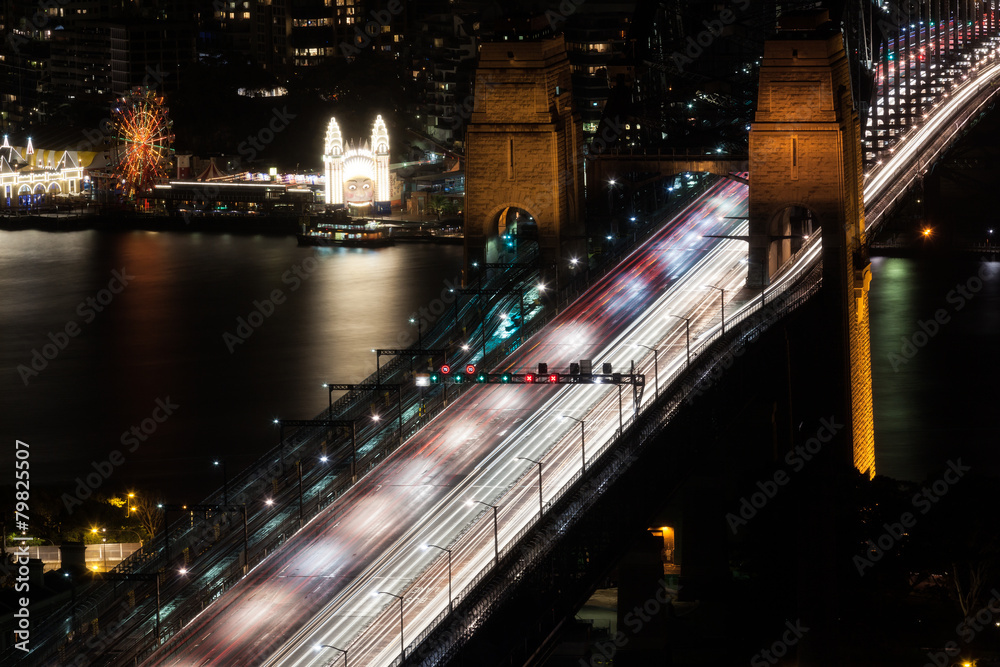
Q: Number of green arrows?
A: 4